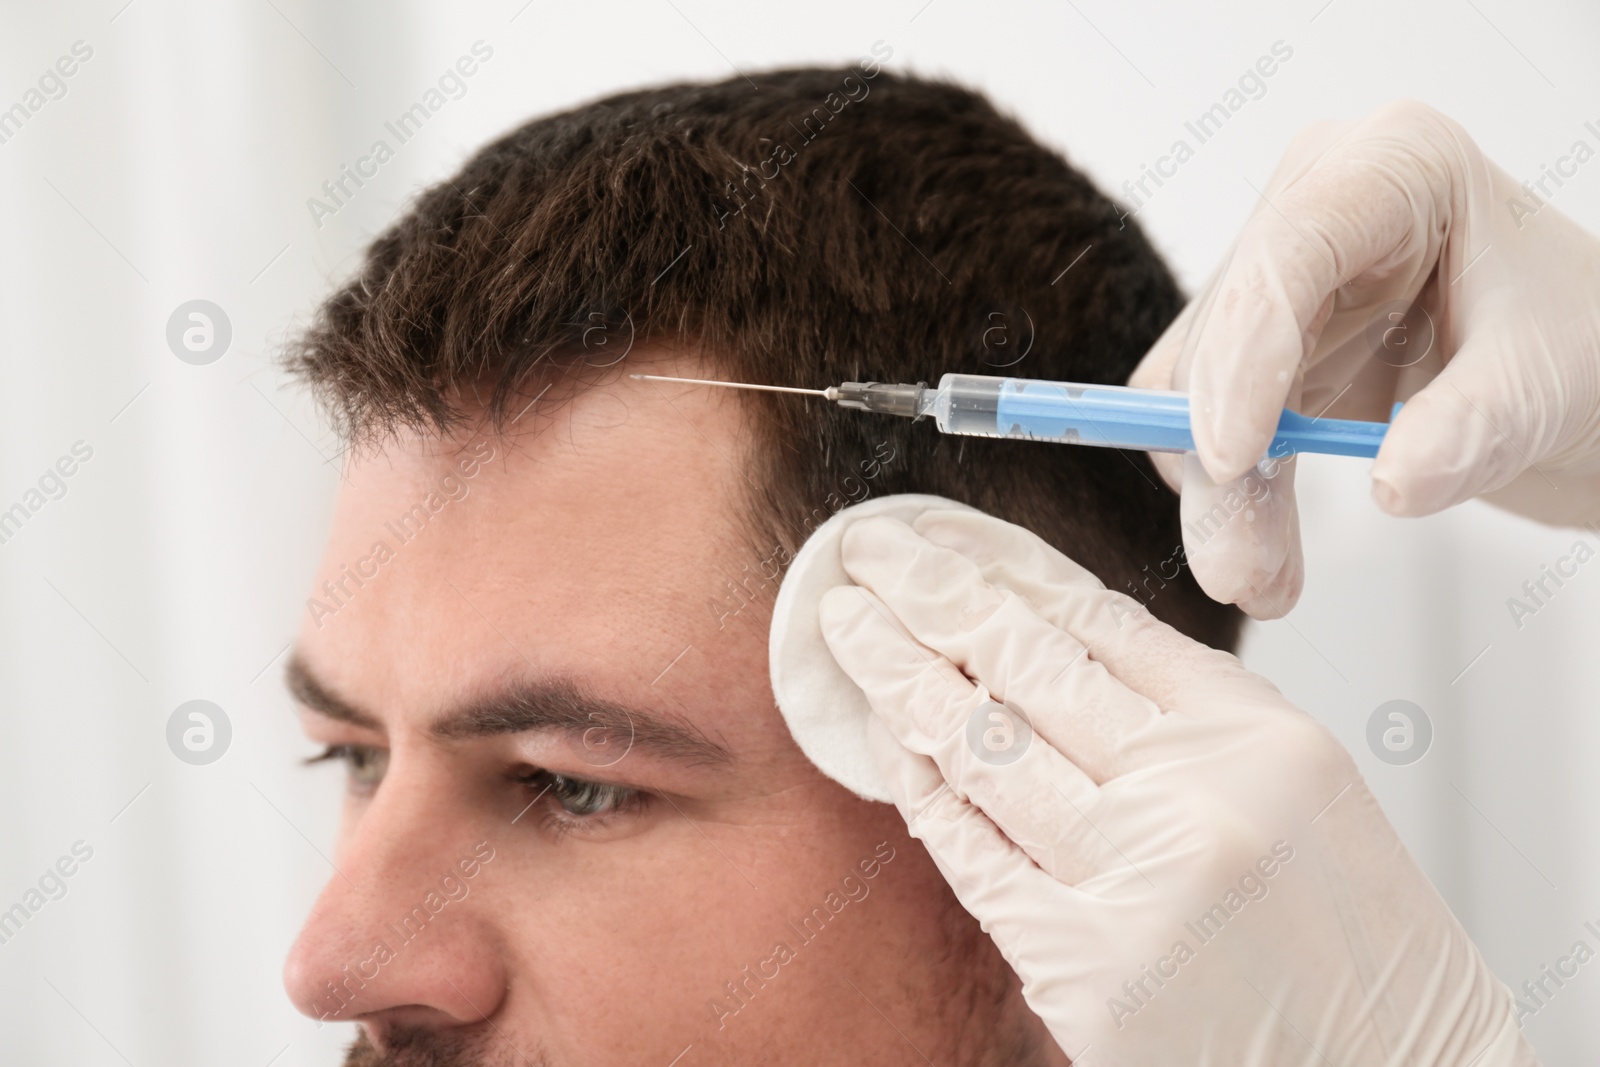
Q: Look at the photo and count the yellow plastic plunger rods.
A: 0